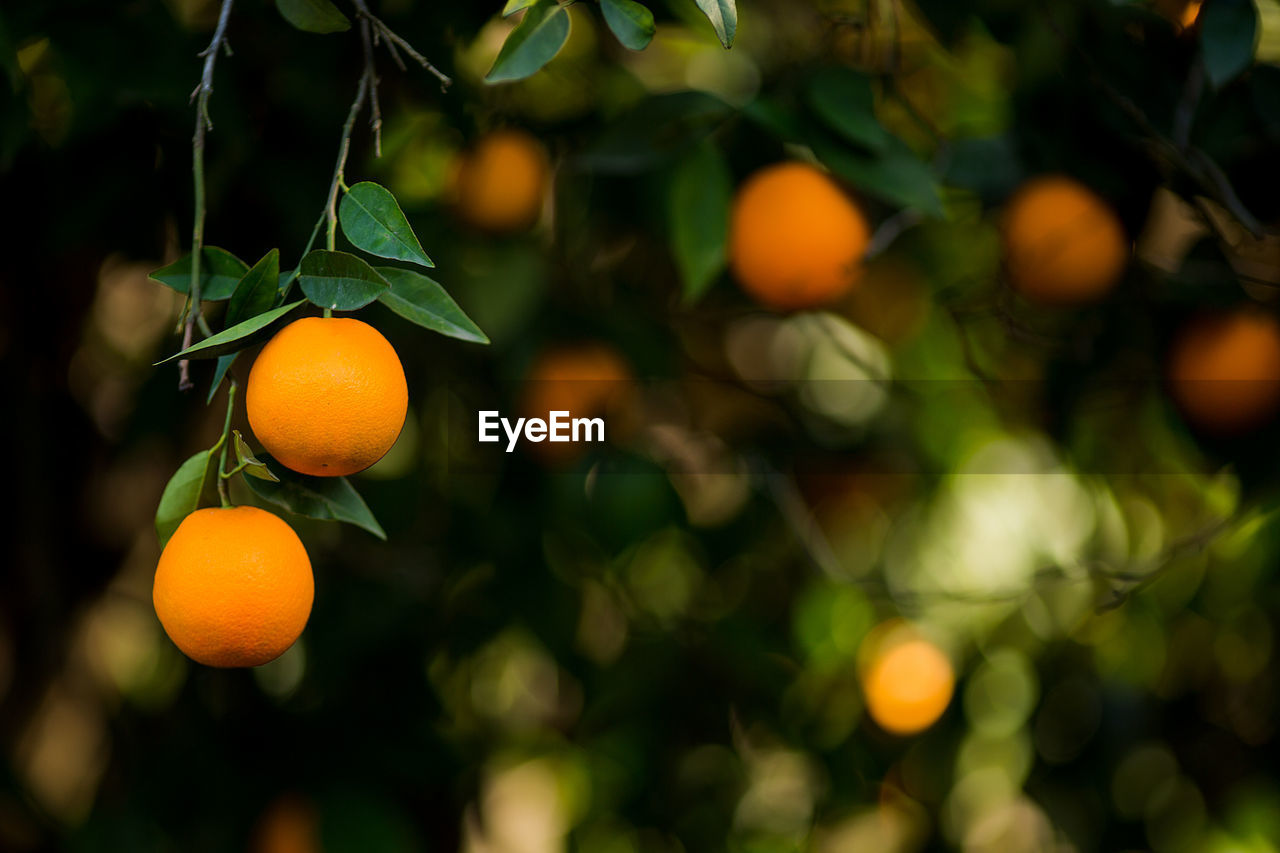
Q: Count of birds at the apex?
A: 0